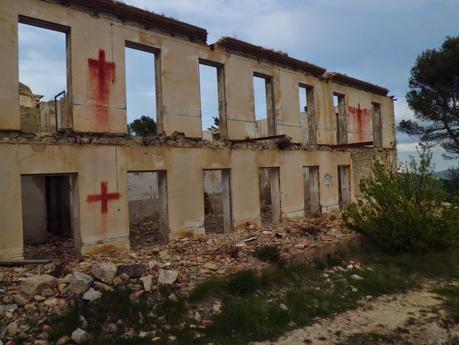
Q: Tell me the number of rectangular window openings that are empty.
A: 13